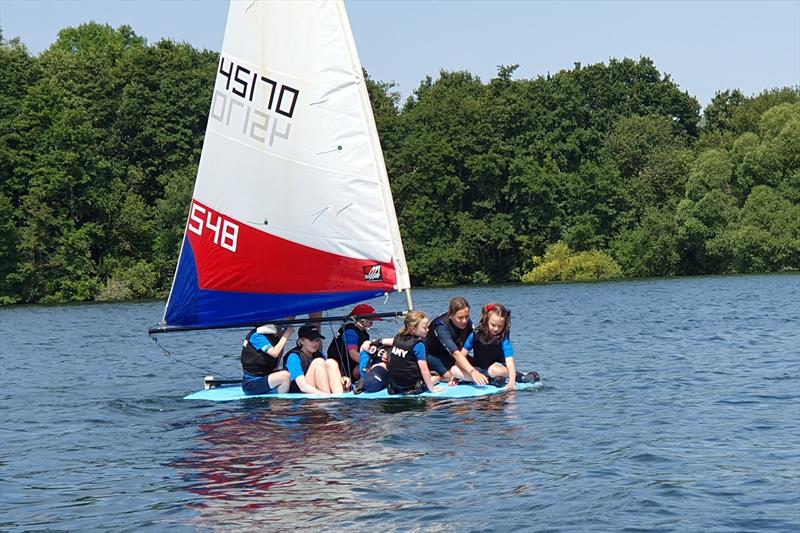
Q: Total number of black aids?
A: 7